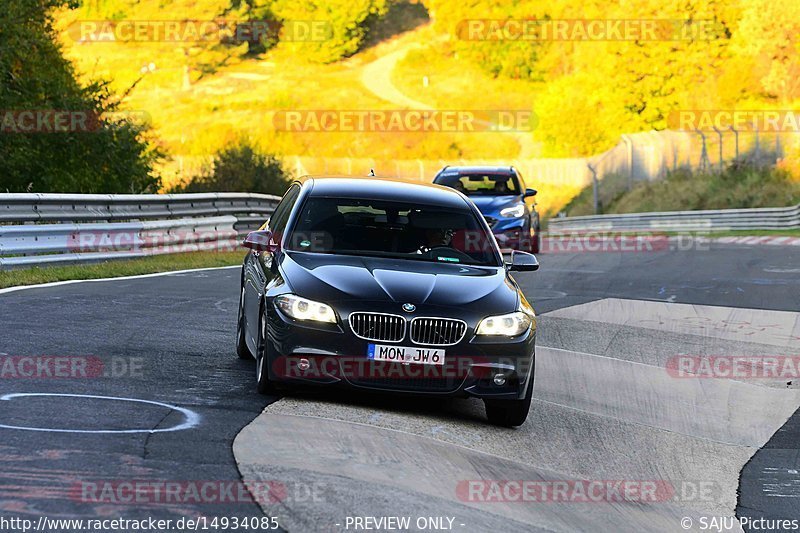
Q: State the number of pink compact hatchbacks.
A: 0